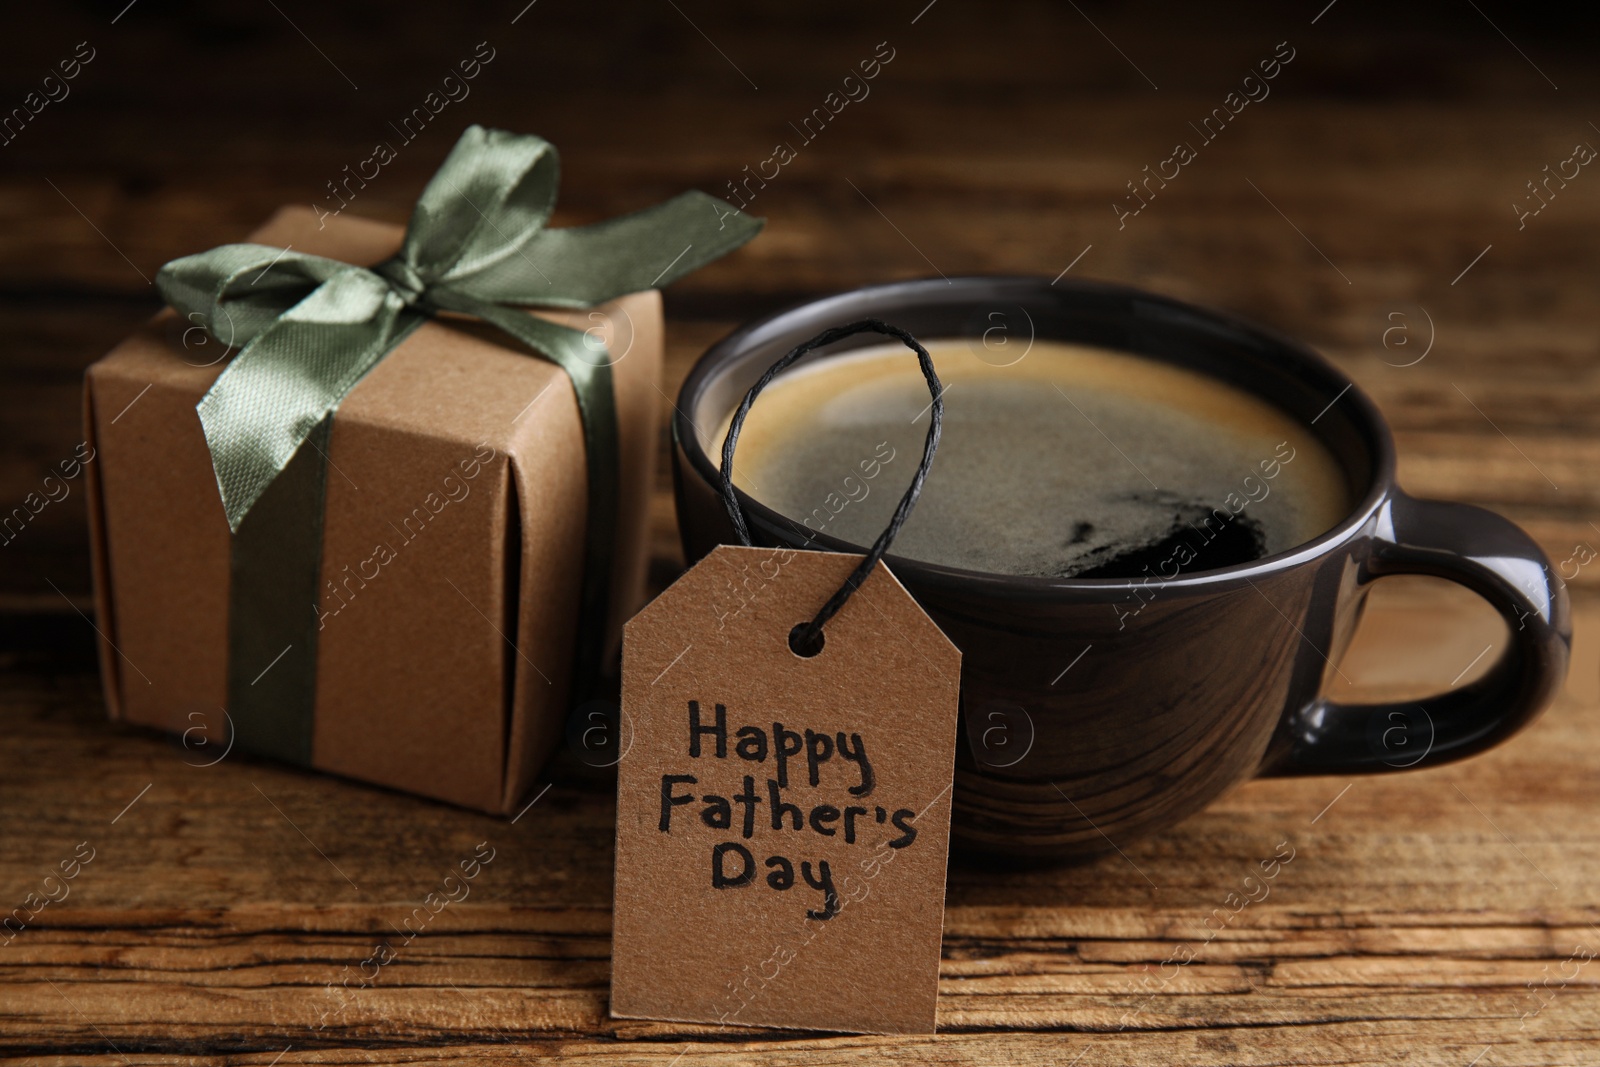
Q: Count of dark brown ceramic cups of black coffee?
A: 1